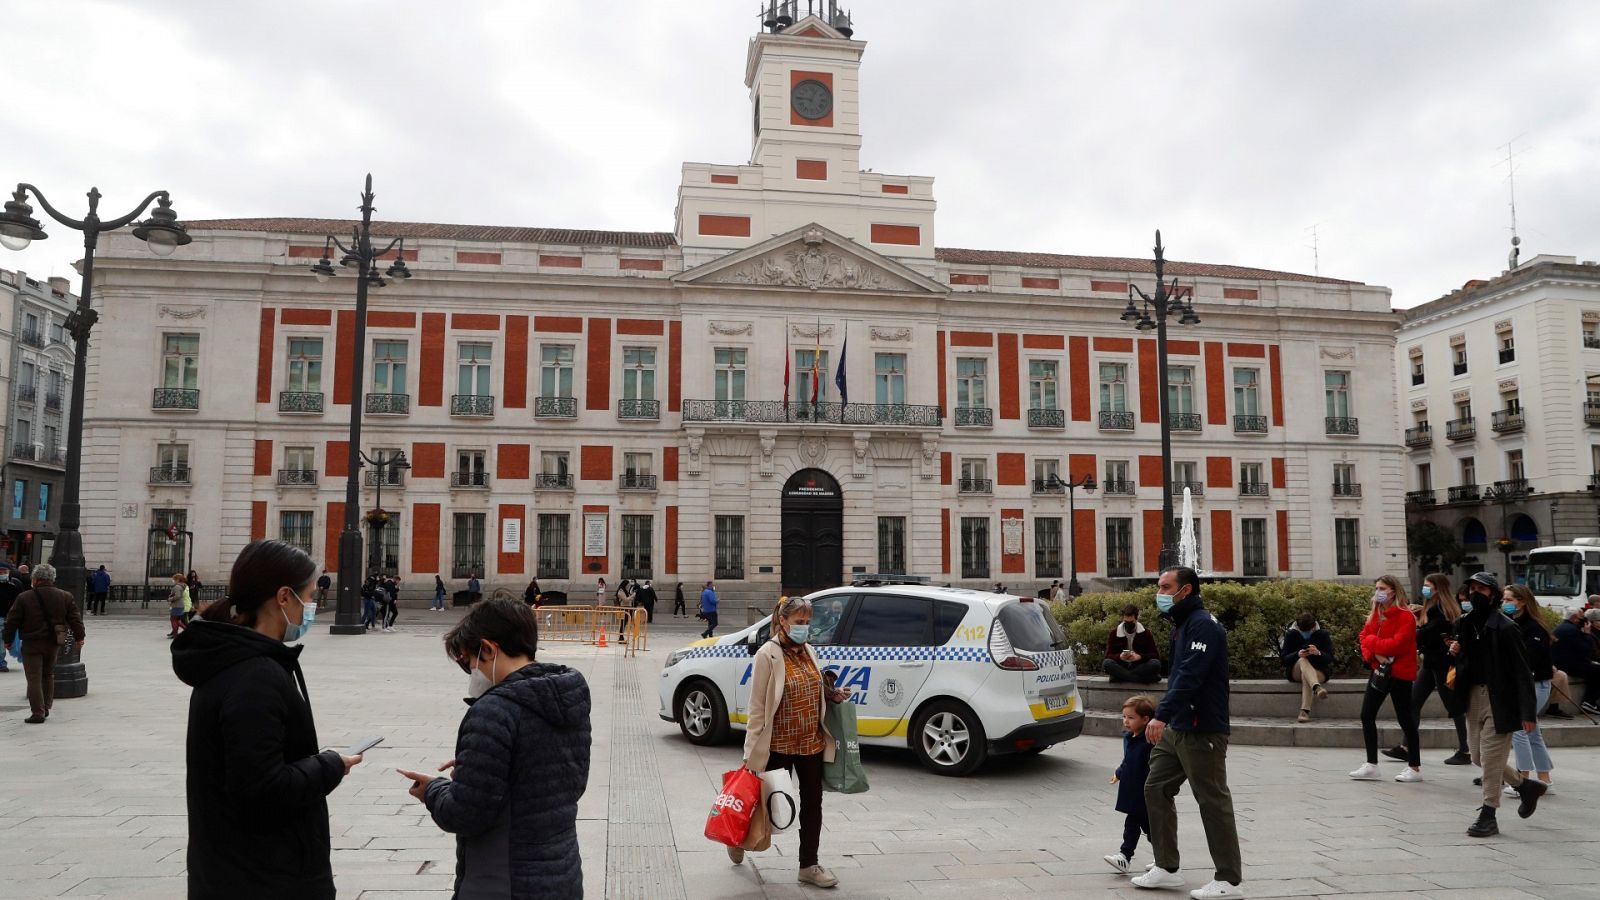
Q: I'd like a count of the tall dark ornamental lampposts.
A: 3